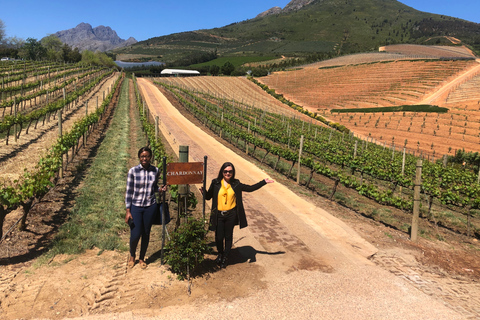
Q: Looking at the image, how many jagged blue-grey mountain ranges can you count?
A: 1